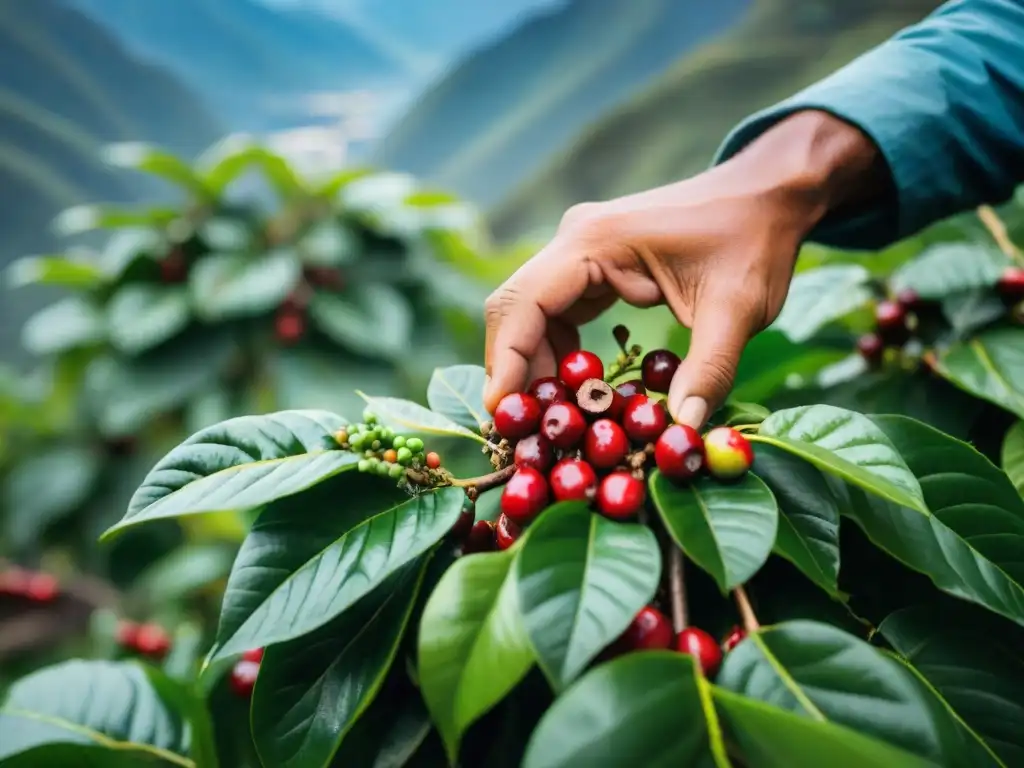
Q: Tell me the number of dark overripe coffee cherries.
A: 1